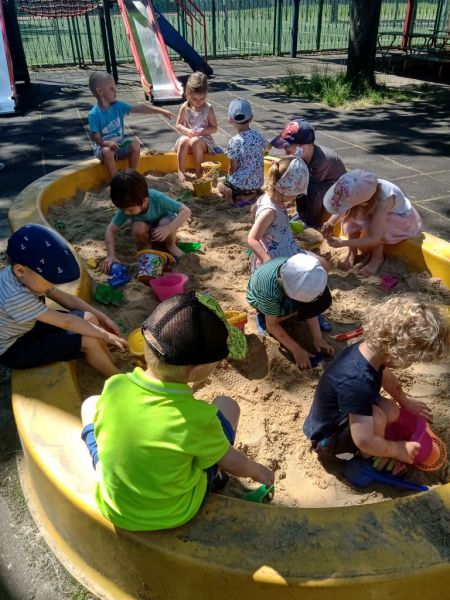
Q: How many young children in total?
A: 11